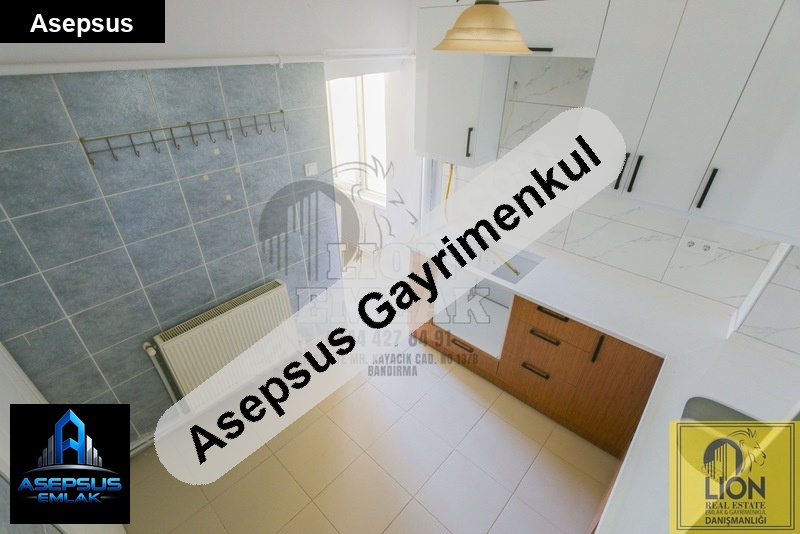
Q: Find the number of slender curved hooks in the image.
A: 12